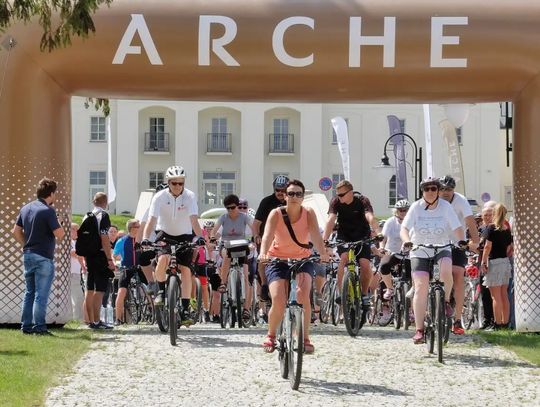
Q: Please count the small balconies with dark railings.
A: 3